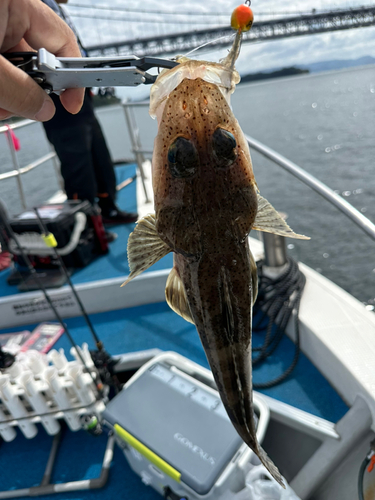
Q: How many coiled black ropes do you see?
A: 1